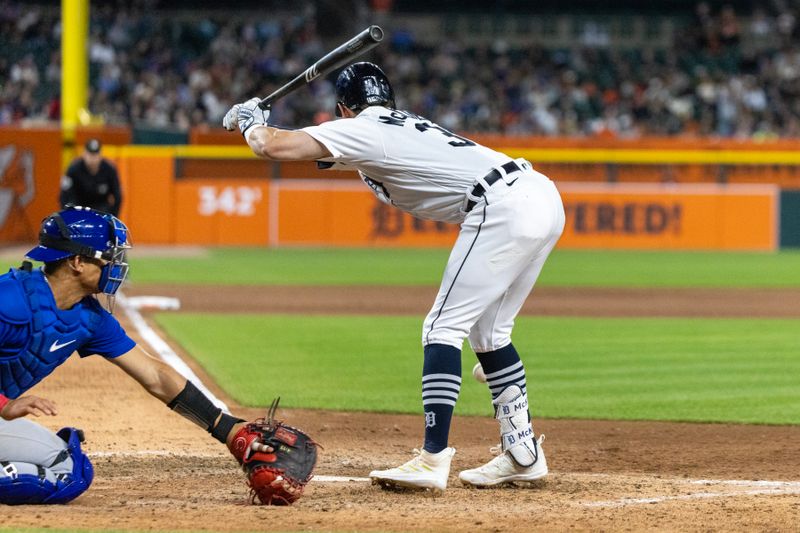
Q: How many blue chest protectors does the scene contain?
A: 1